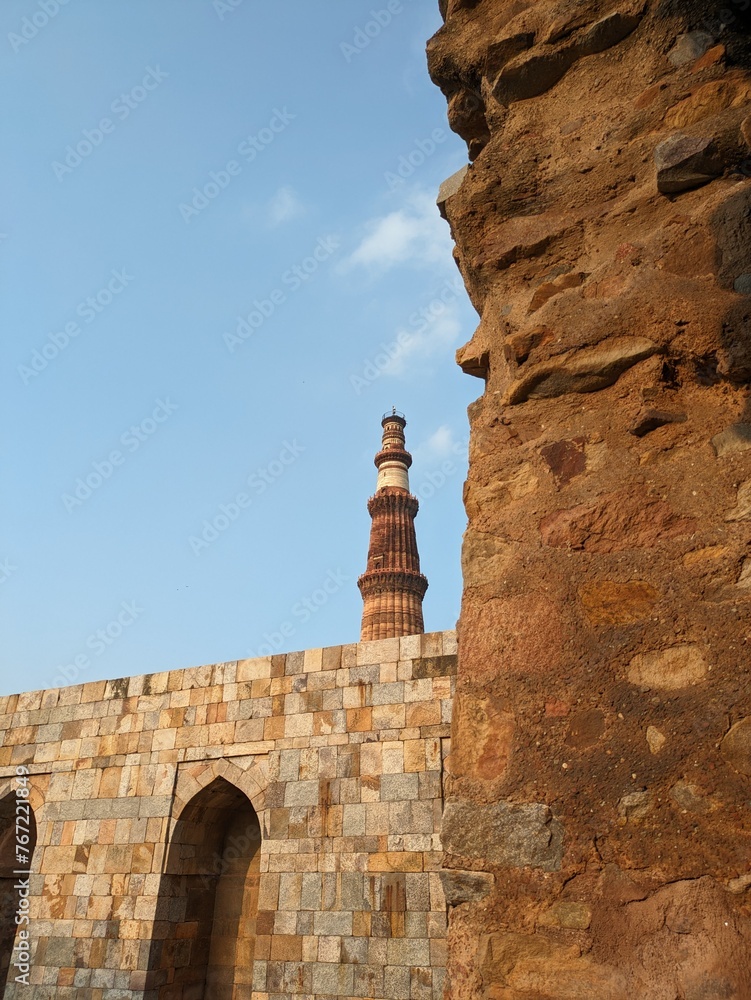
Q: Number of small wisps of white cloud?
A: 4